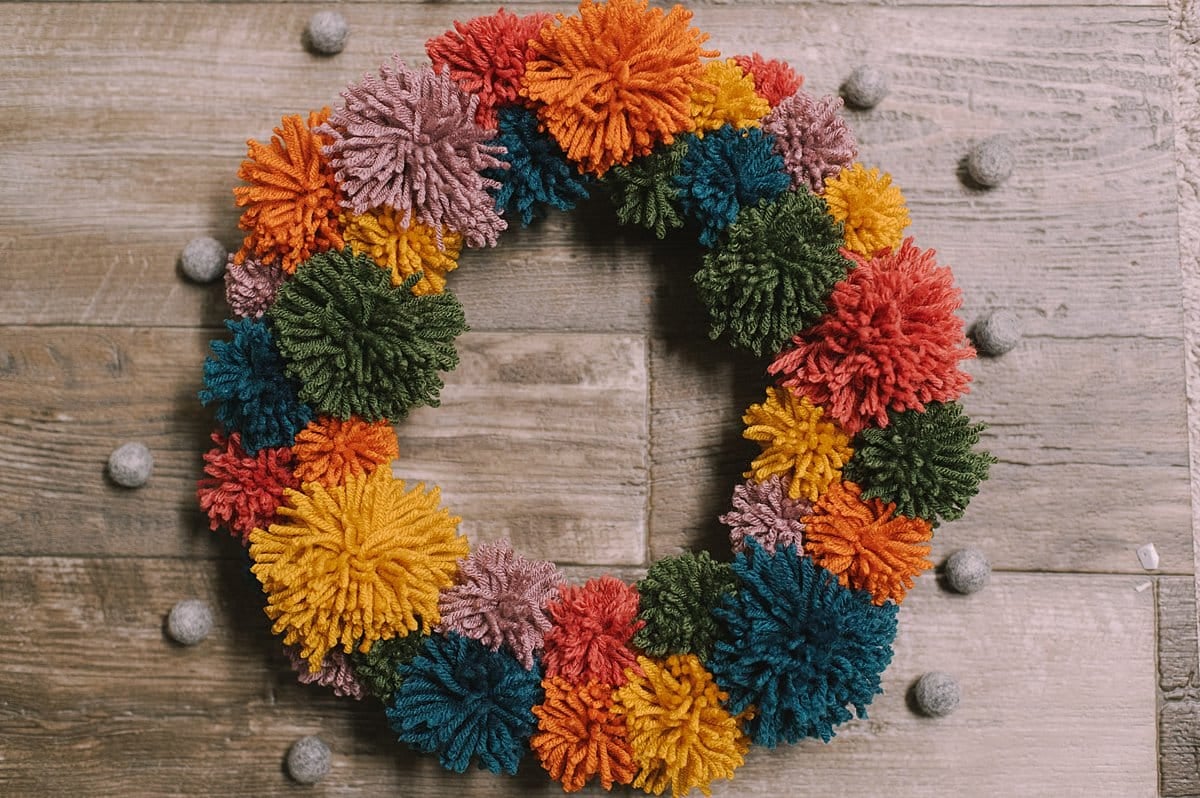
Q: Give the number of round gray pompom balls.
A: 10